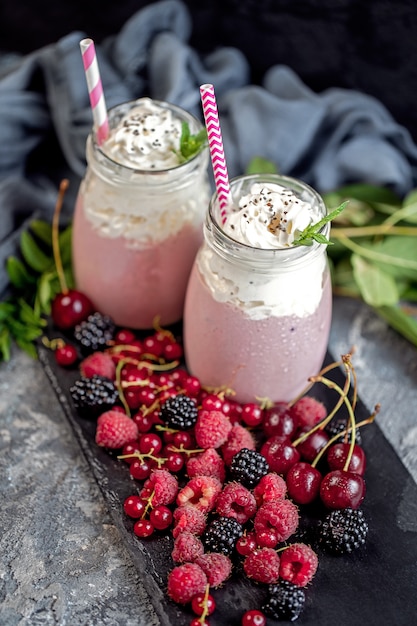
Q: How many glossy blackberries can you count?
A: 8